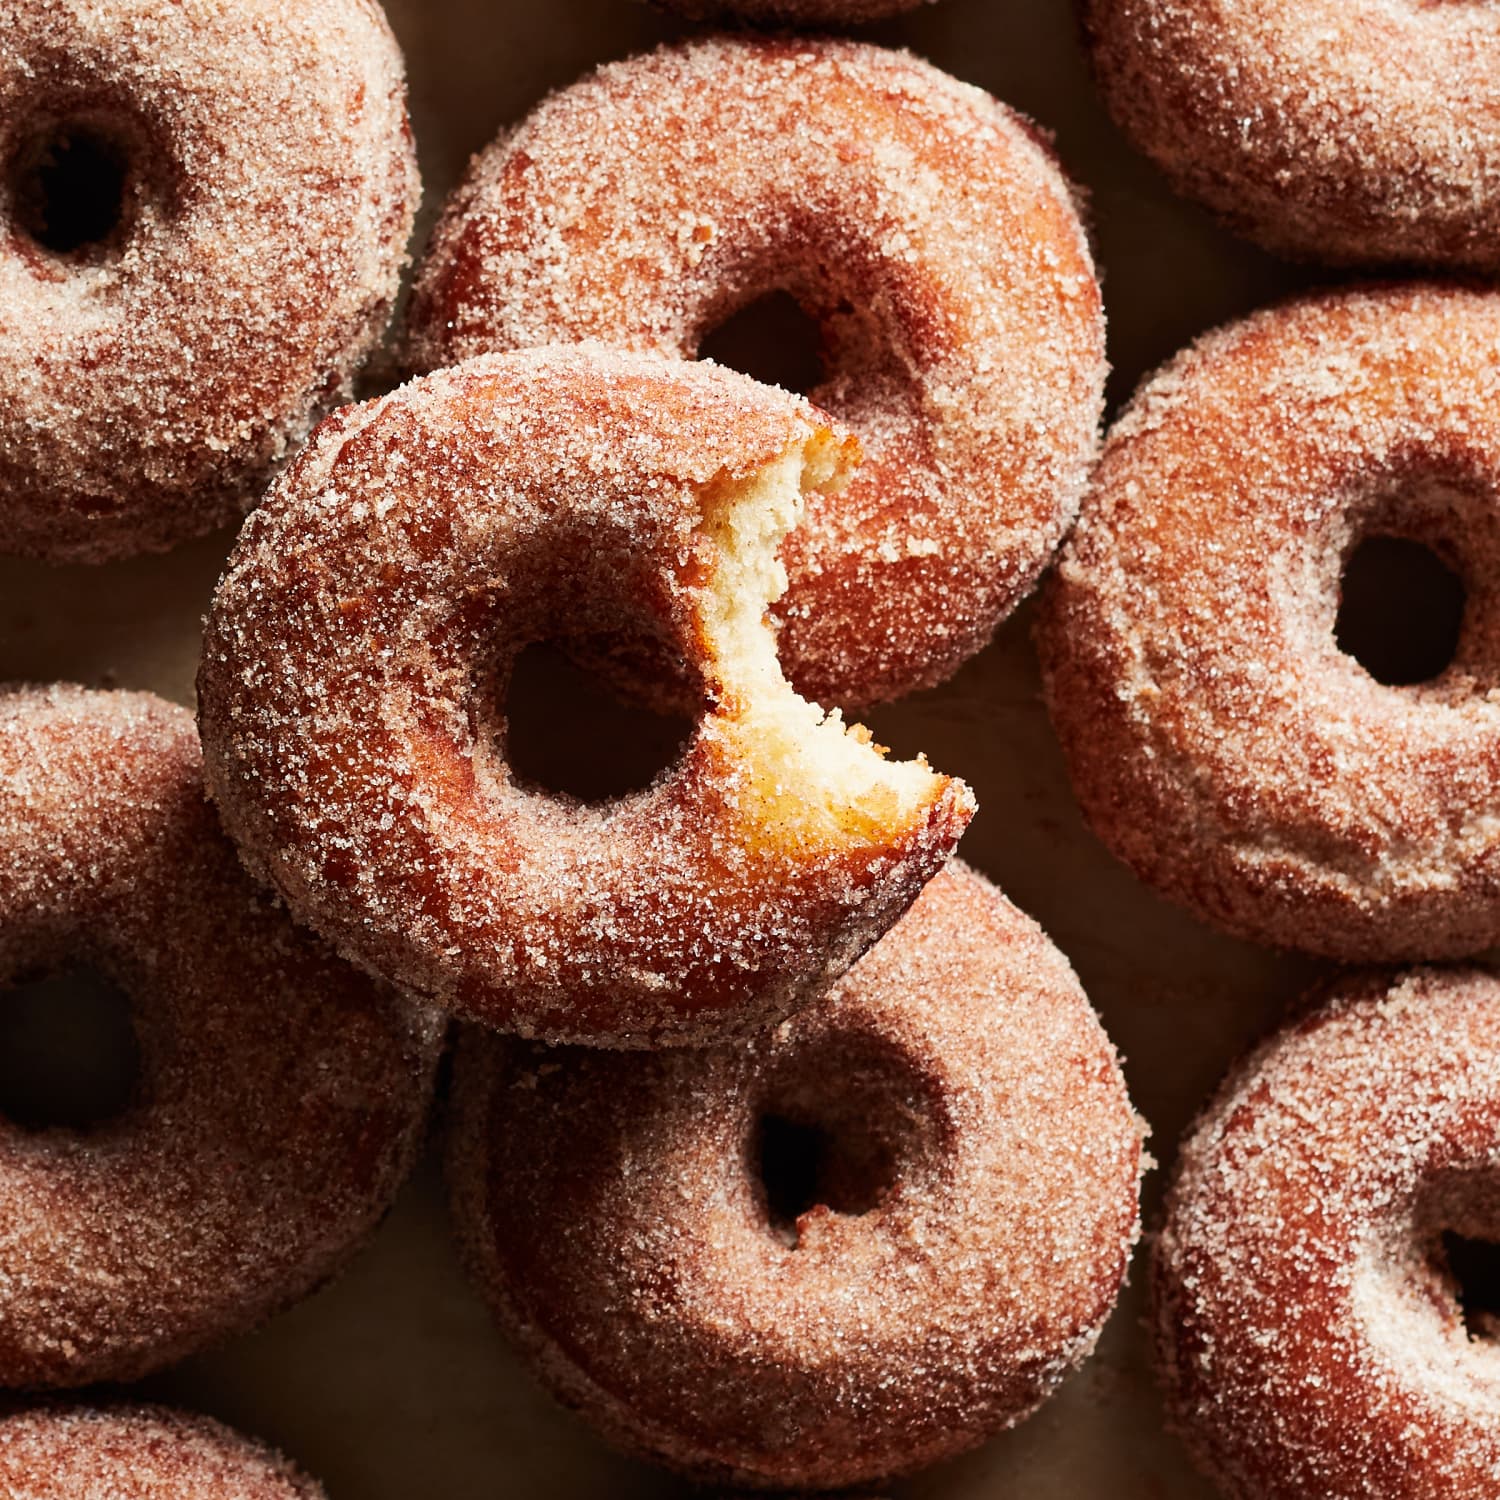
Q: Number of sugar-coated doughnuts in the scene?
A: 10